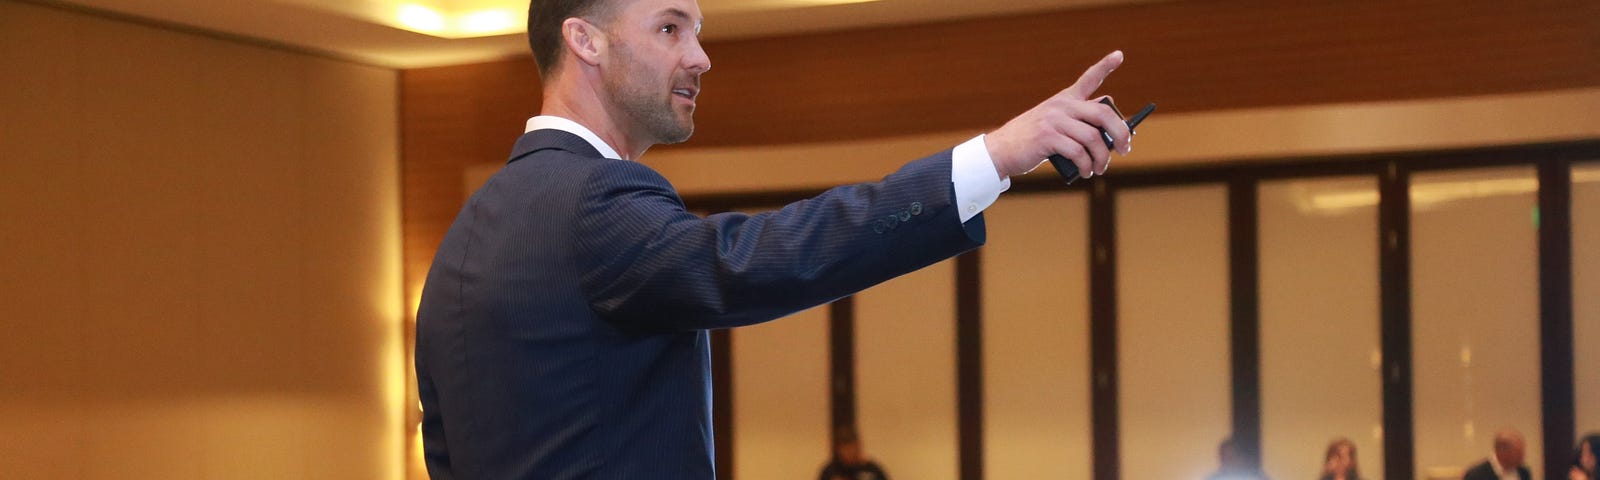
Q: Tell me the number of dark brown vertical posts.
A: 7